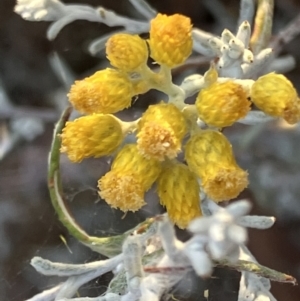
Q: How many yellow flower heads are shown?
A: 10